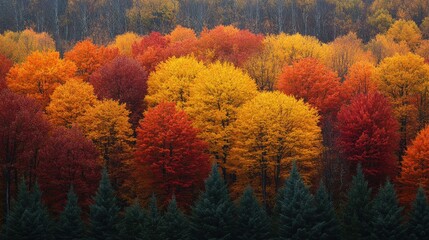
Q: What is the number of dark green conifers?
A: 14